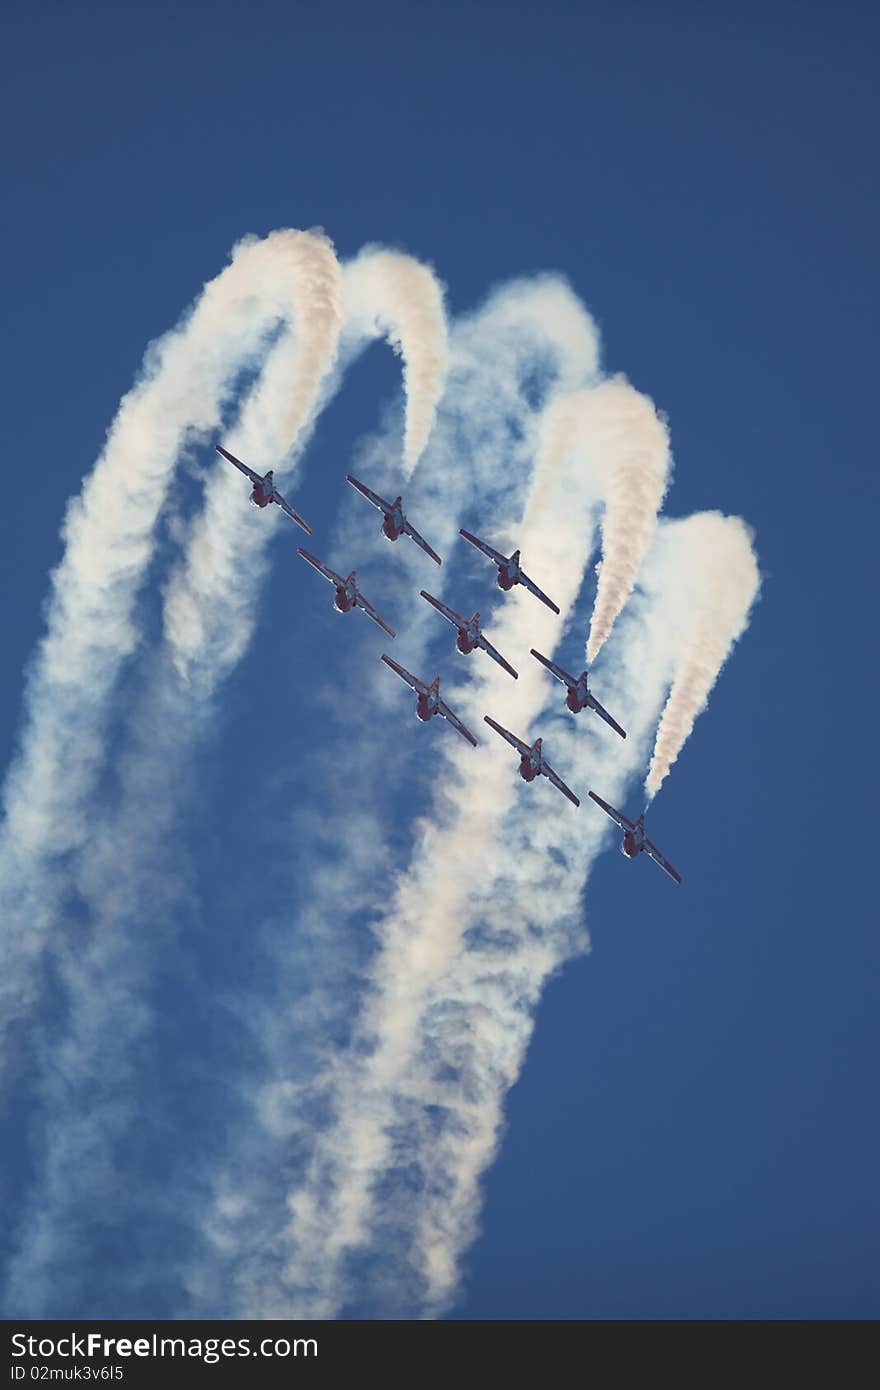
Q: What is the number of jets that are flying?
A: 9